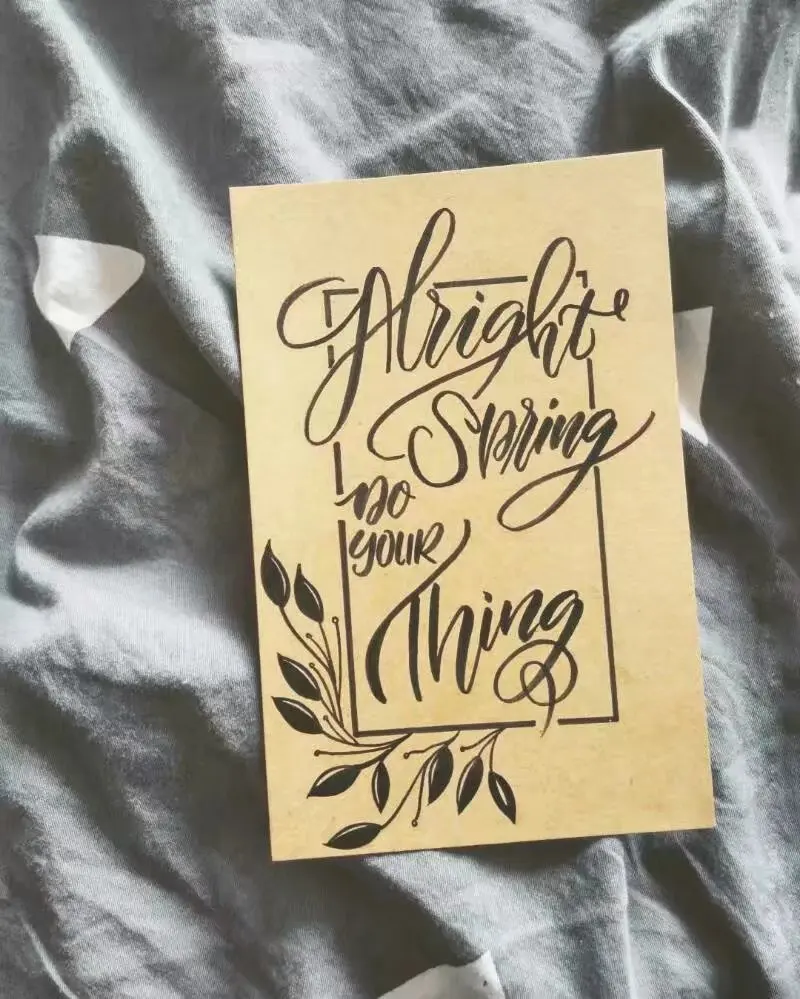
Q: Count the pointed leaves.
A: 10